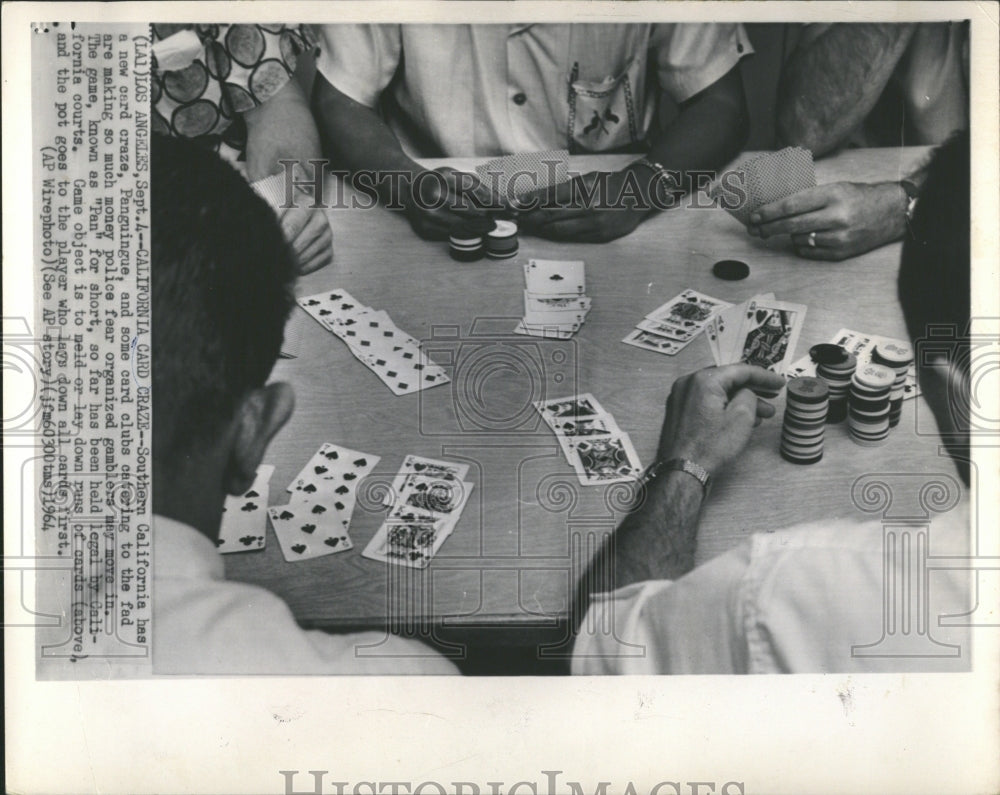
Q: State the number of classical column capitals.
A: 4